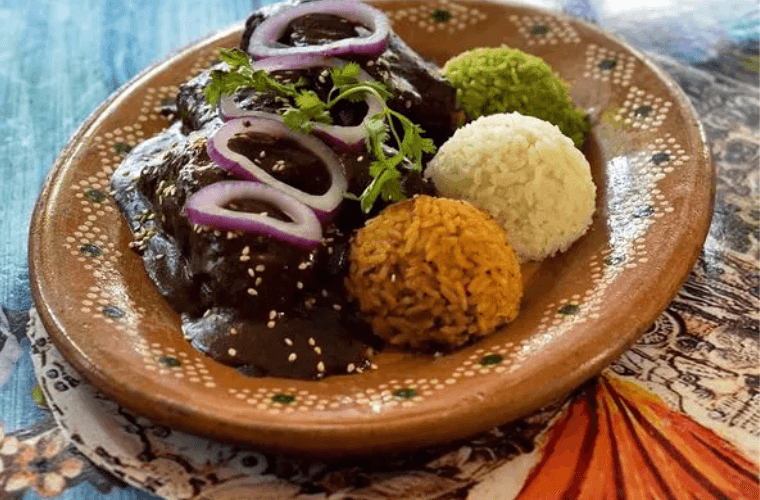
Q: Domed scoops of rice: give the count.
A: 3